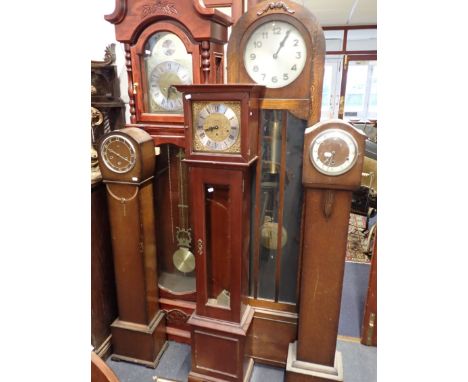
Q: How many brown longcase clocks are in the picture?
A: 5